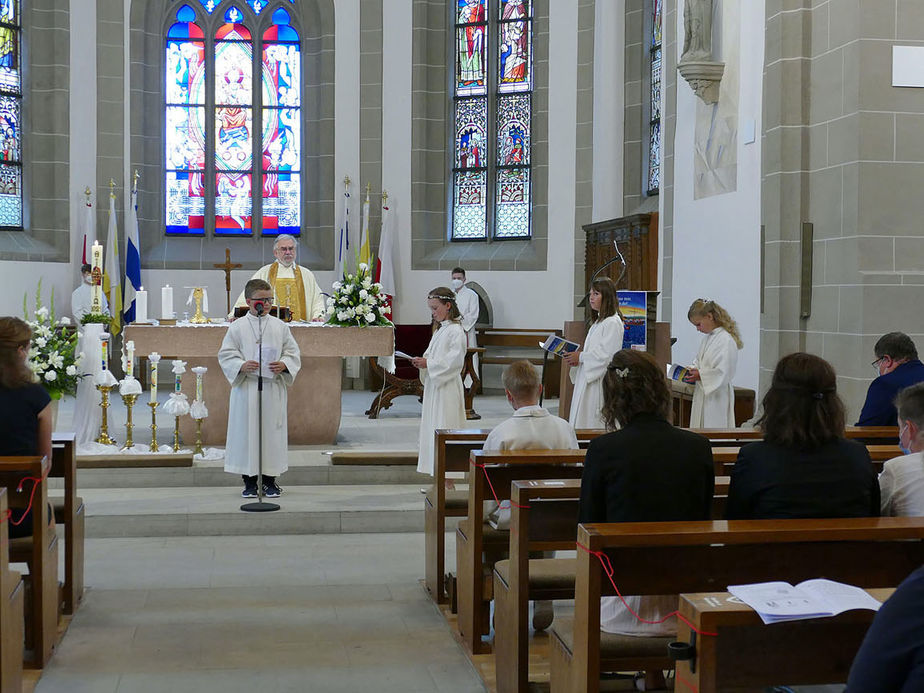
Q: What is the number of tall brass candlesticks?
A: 5